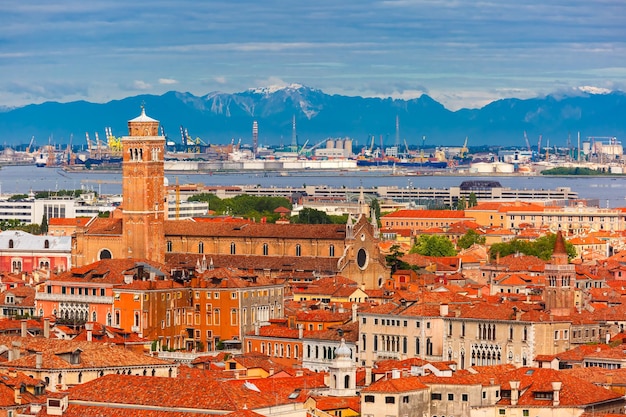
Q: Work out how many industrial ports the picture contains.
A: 1